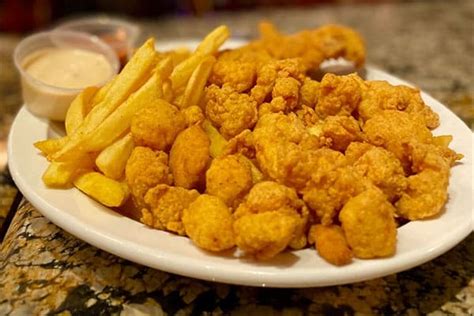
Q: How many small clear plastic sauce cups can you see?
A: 2